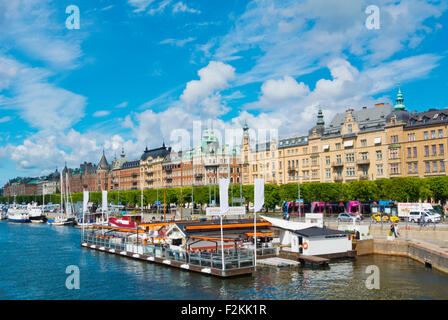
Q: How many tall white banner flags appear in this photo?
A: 4